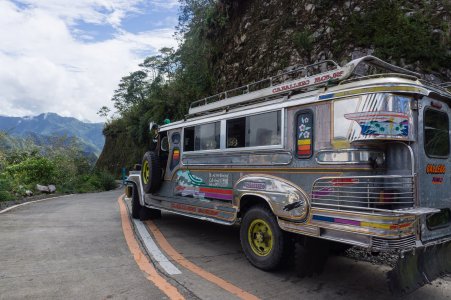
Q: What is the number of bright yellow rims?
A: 2